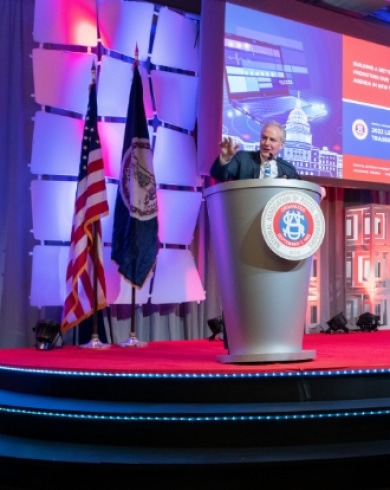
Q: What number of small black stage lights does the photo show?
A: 4